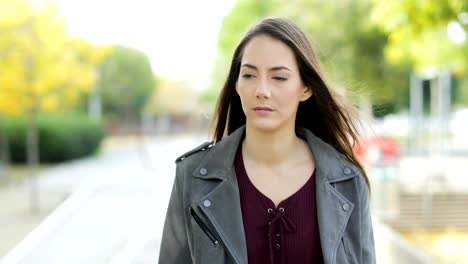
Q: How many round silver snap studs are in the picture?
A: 4